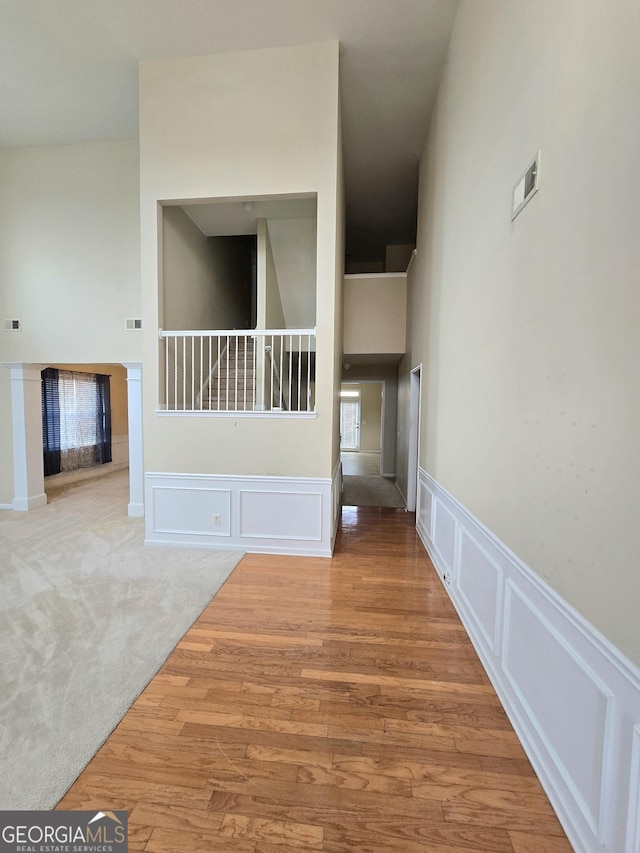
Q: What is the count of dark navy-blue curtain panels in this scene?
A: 2